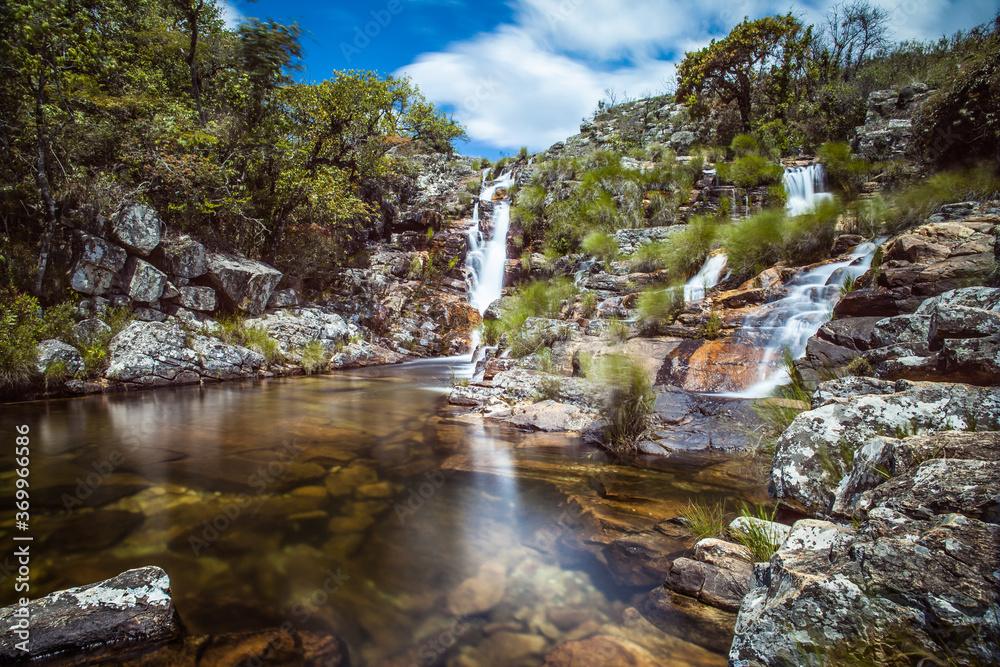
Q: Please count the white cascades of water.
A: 4